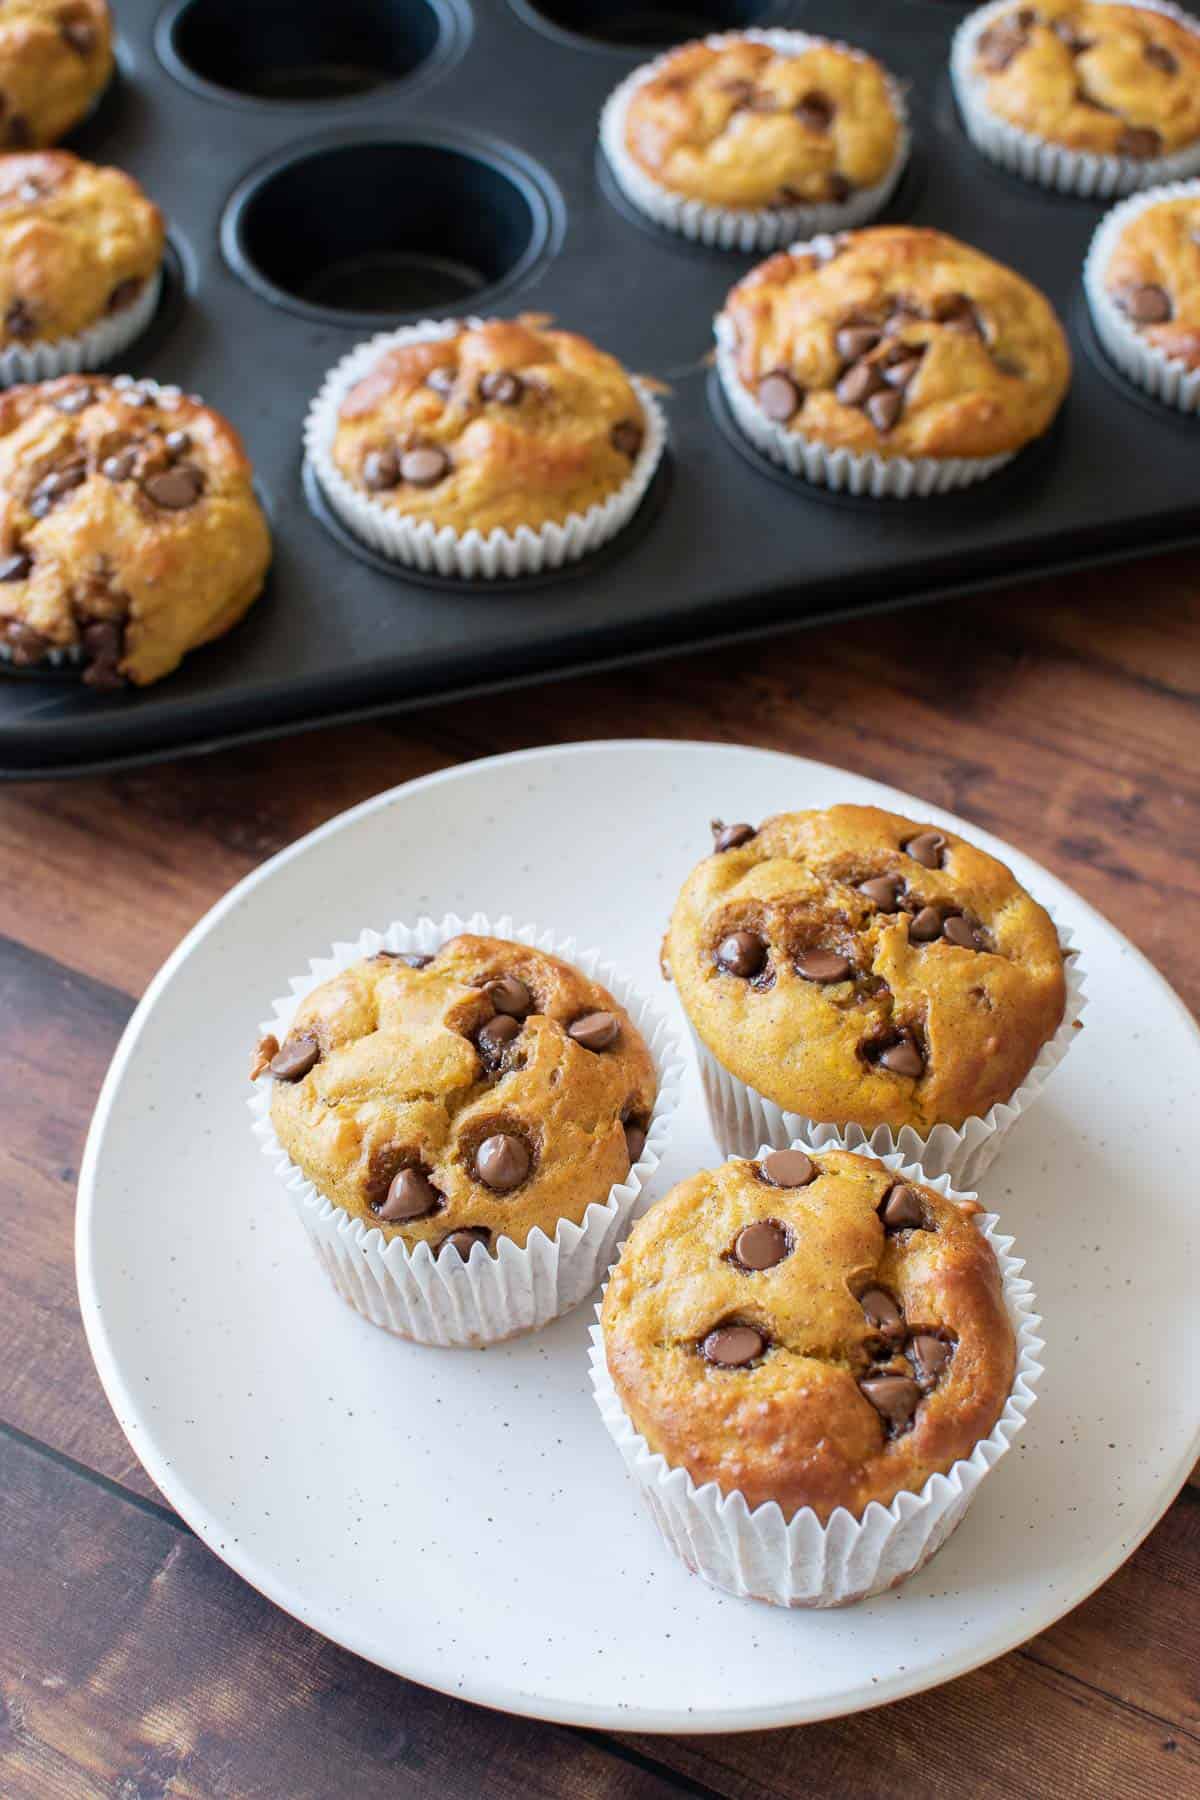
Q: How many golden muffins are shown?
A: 11